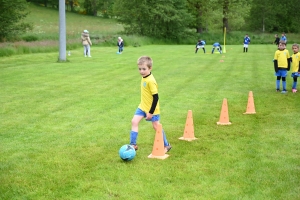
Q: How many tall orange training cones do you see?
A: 4